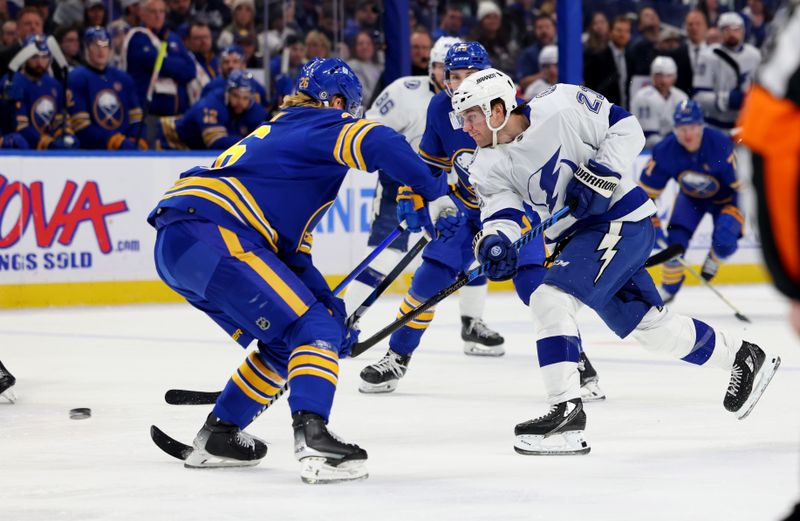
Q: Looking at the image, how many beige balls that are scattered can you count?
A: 0